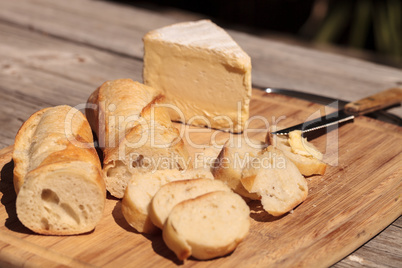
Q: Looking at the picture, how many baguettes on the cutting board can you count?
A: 2